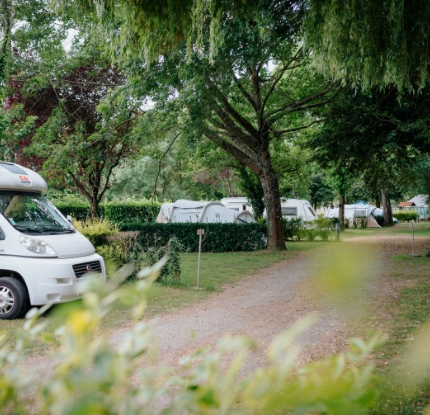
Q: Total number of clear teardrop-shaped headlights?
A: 1